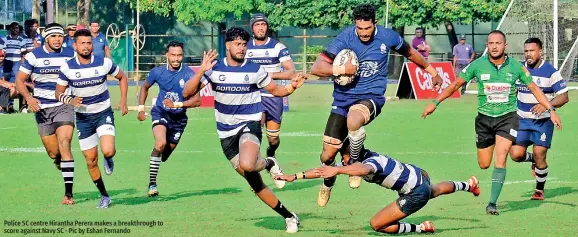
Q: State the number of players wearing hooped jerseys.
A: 6